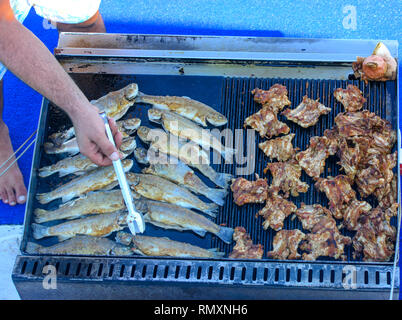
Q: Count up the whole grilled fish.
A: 14